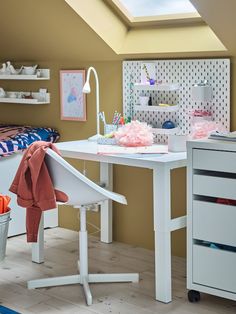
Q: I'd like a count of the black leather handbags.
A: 0